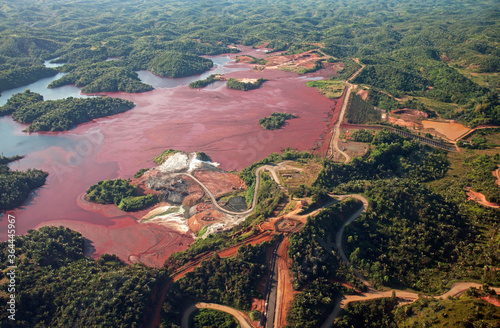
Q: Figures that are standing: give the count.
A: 0